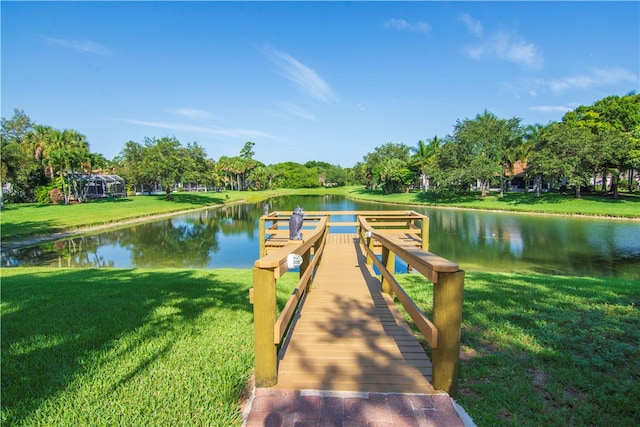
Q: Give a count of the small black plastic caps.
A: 0